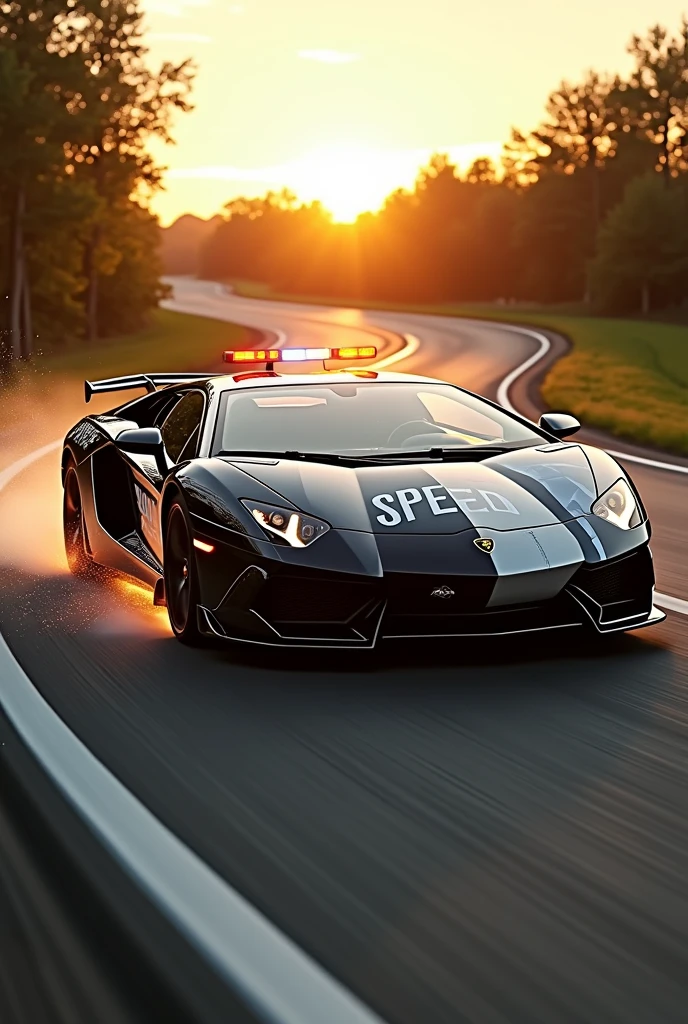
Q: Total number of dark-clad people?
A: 0